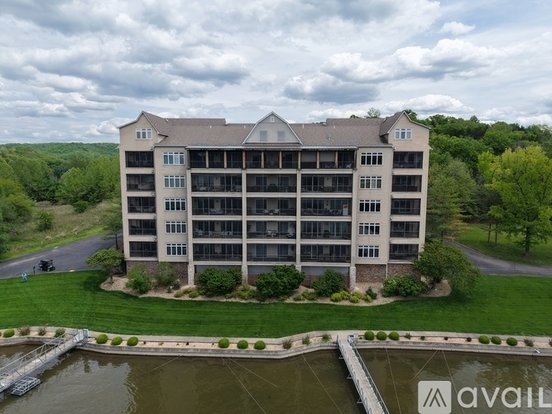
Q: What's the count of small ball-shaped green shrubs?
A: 13